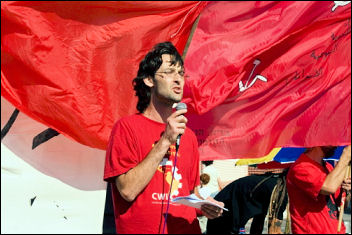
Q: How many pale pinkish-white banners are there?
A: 1